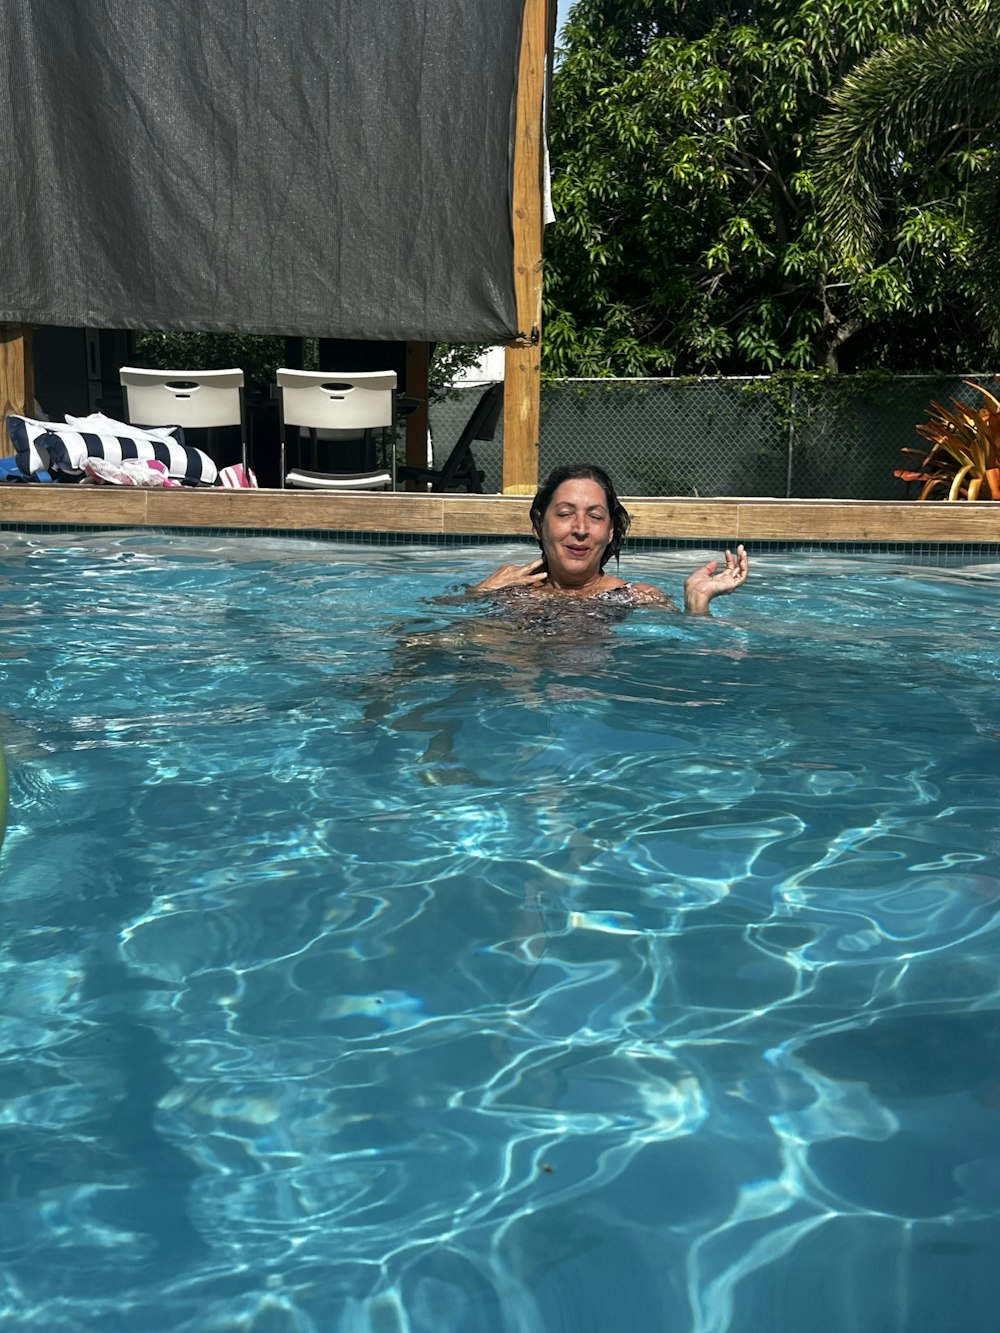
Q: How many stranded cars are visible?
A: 0